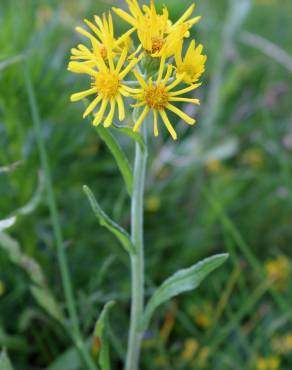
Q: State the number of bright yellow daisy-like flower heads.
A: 5